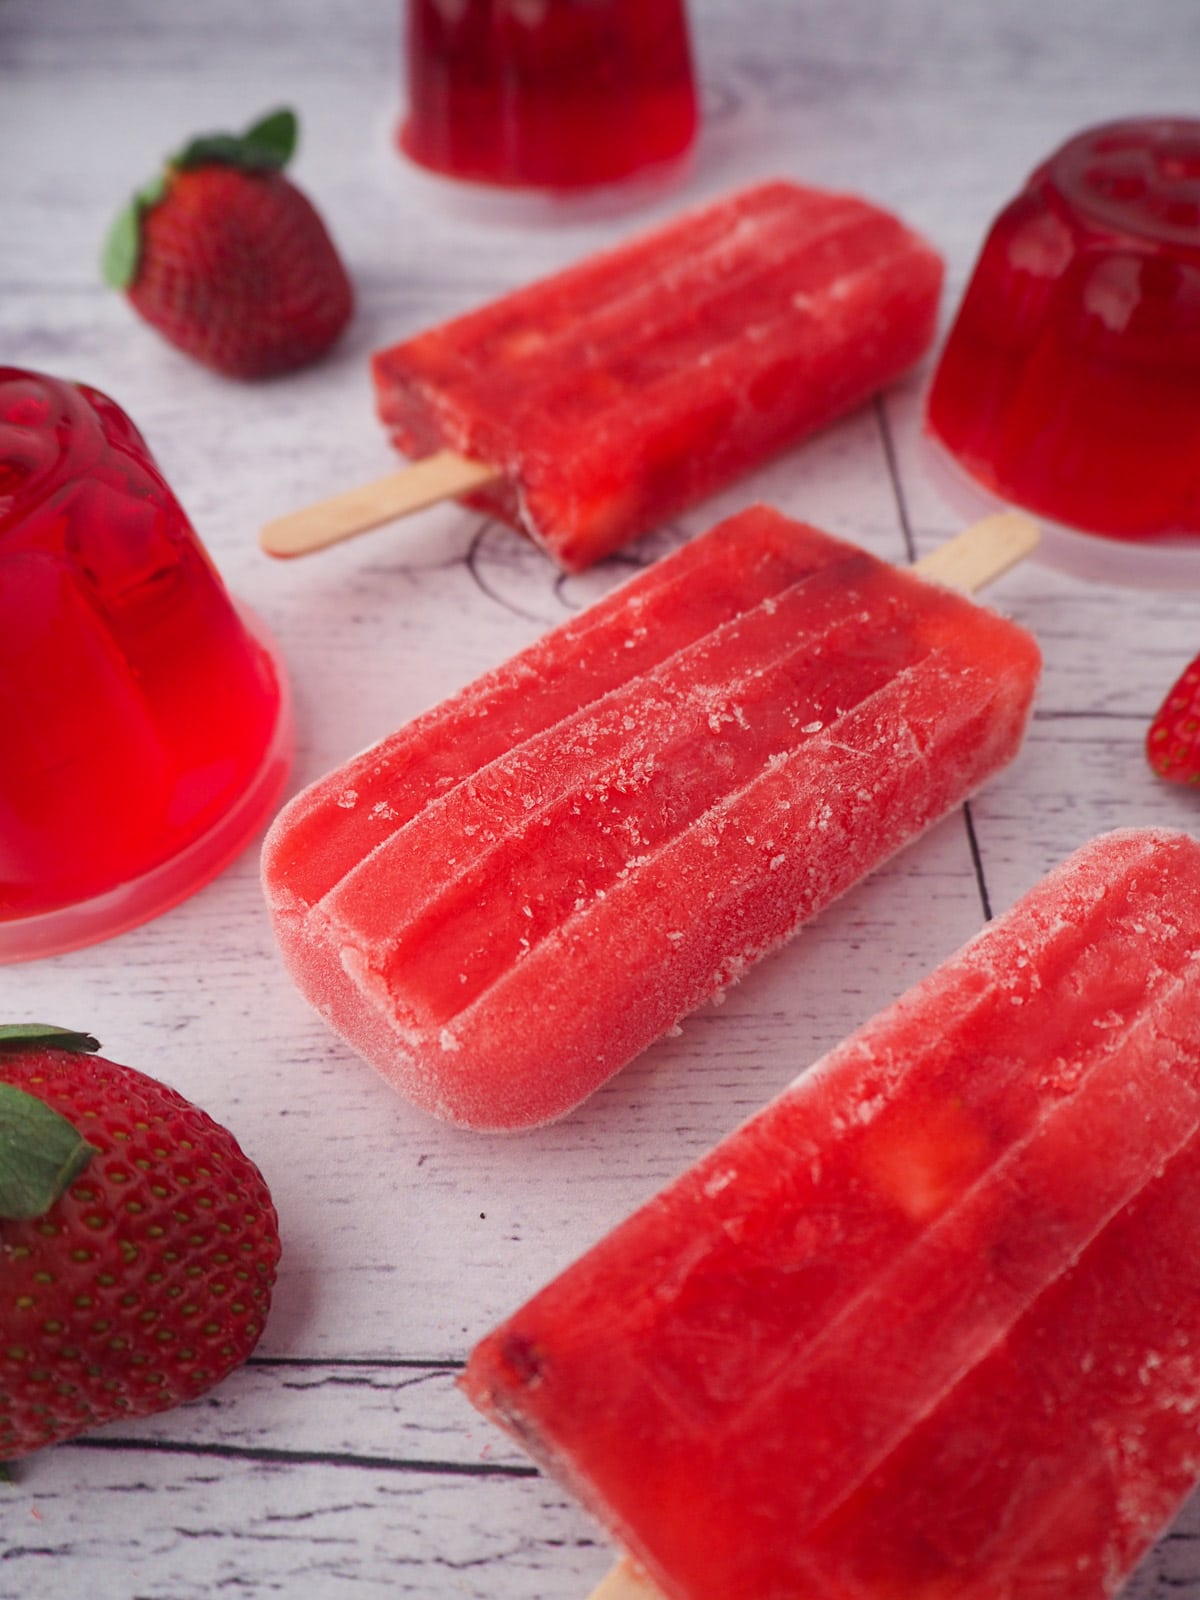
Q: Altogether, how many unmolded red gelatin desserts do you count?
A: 3